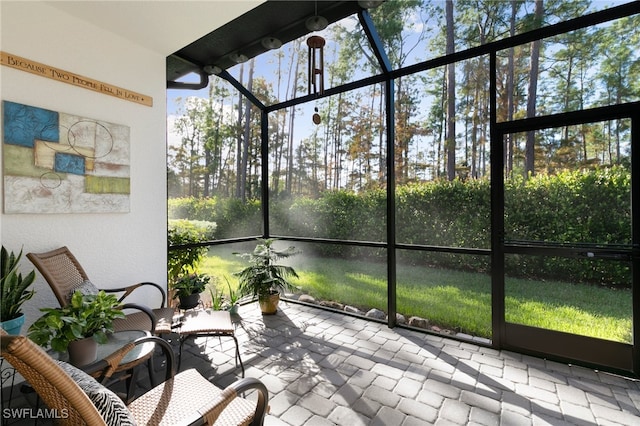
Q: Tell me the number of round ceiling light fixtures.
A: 5